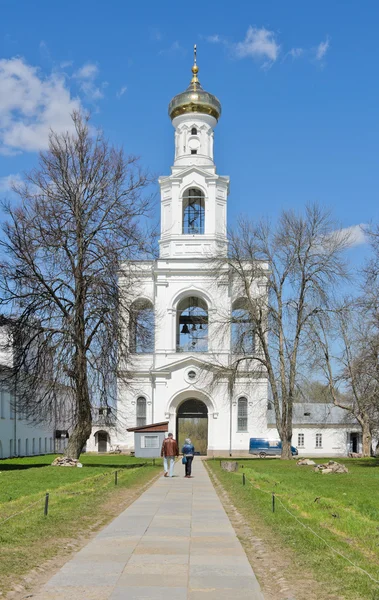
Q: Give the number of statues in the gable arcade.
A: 0